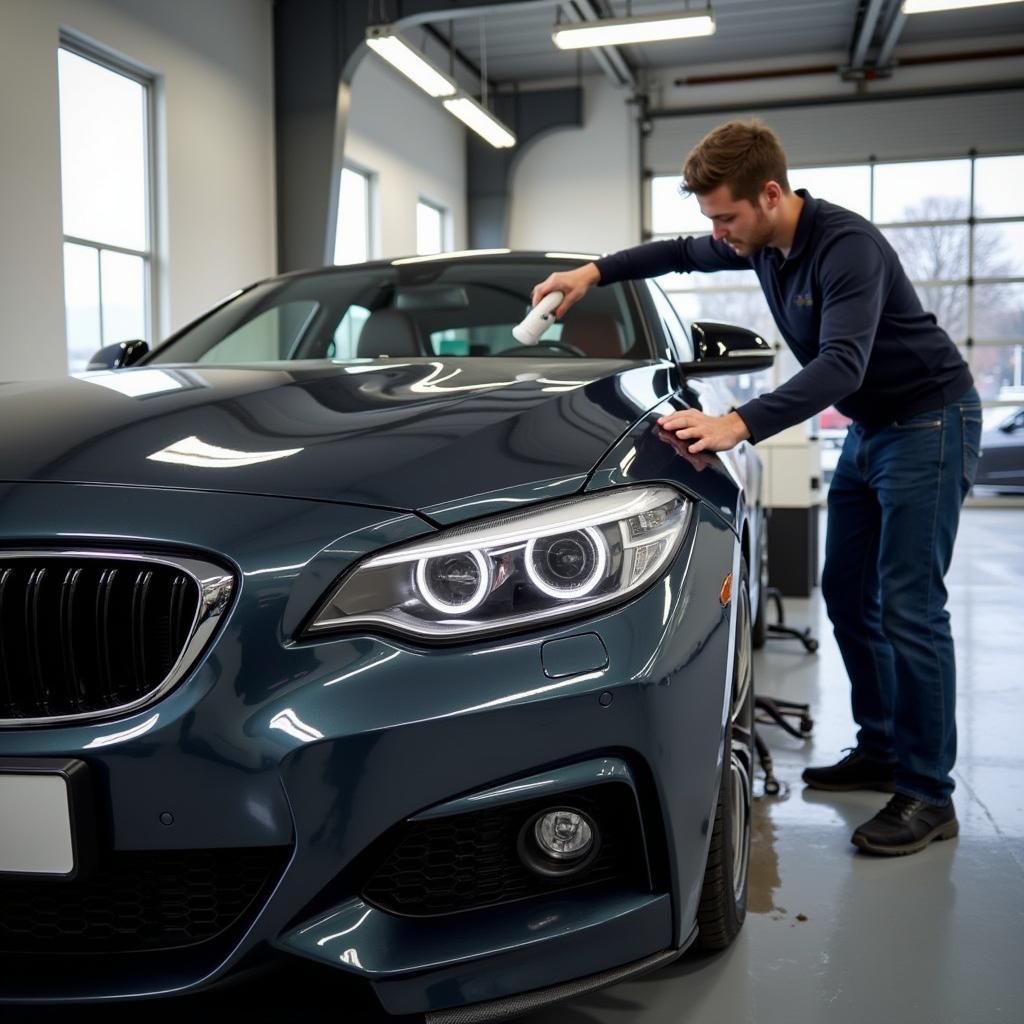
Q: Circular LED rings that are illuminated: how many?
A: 2